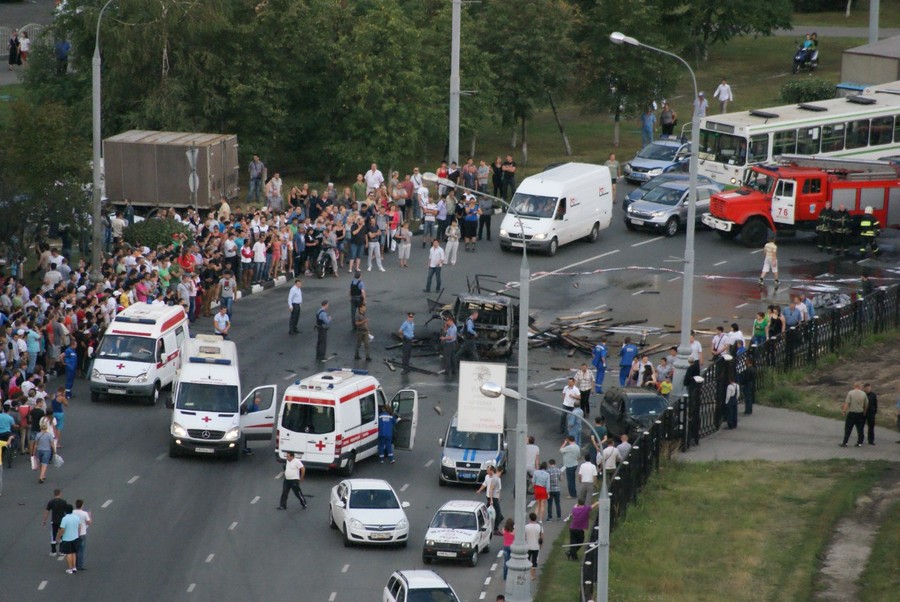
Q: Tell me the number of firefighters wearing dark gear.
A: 3